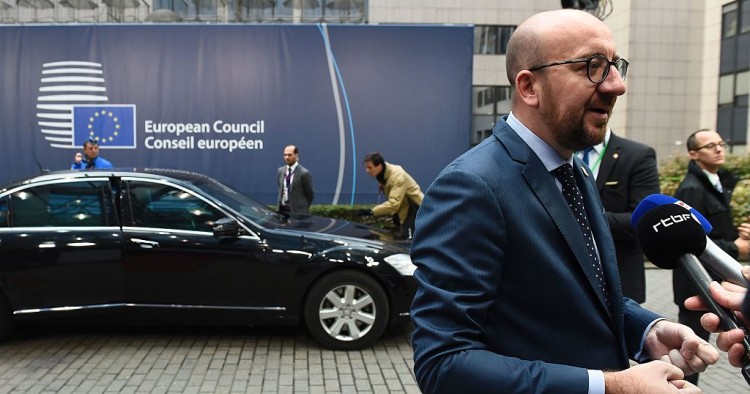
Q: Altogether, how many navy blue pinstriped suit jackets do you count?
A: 1